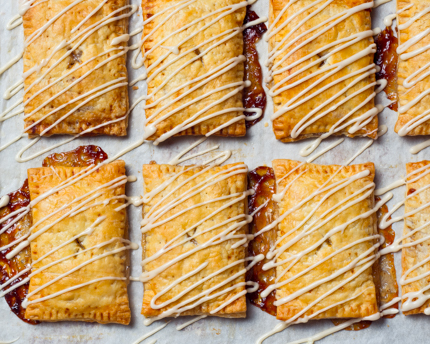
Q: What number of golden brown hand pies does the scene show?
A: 8